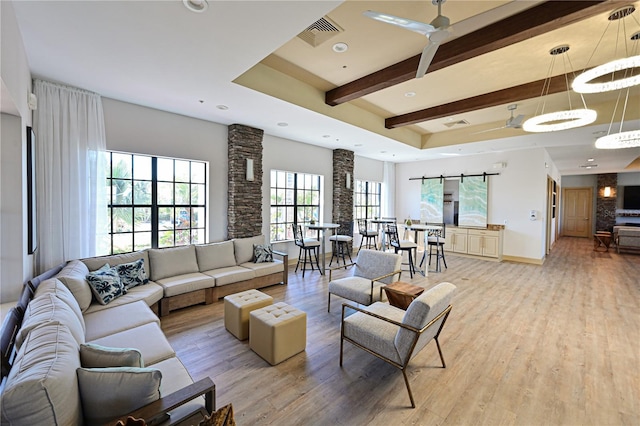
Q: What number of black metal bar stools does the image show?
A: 6